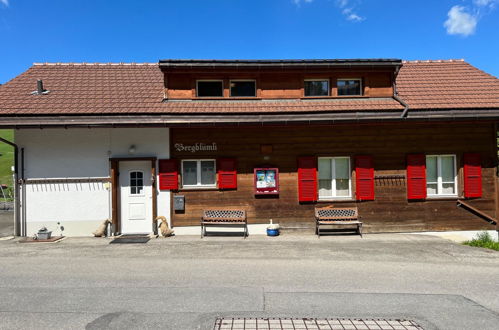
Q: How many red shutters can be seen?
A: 6